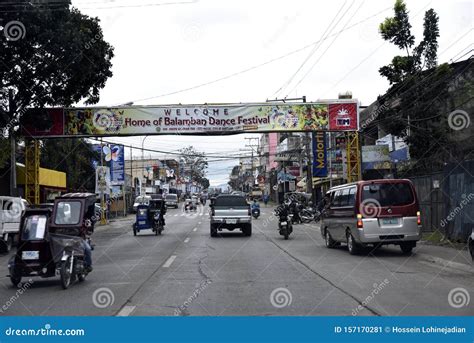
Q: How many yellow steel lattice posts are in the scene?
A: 2